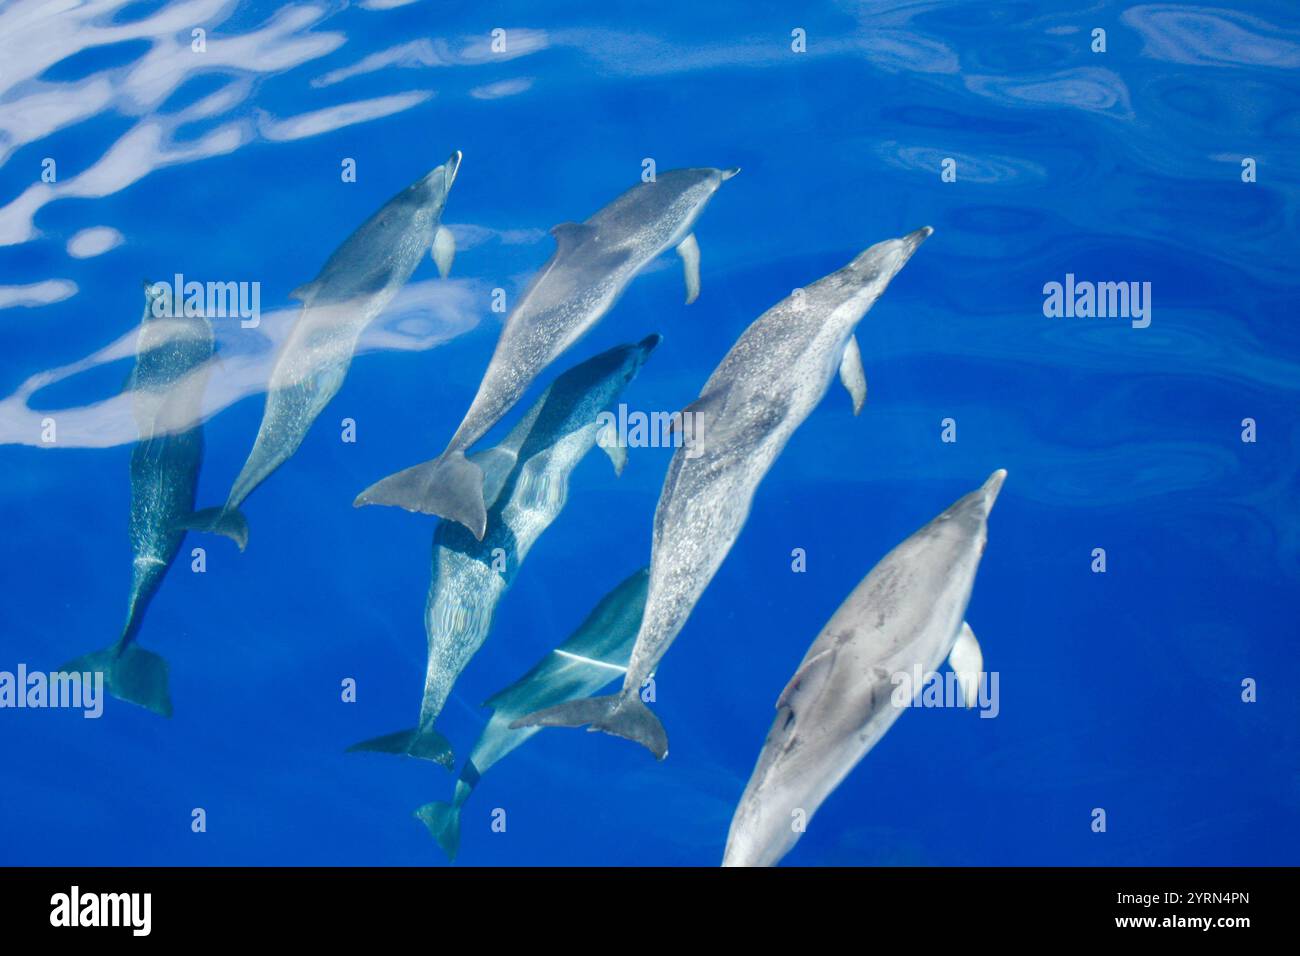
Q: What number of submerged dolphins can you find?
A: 7